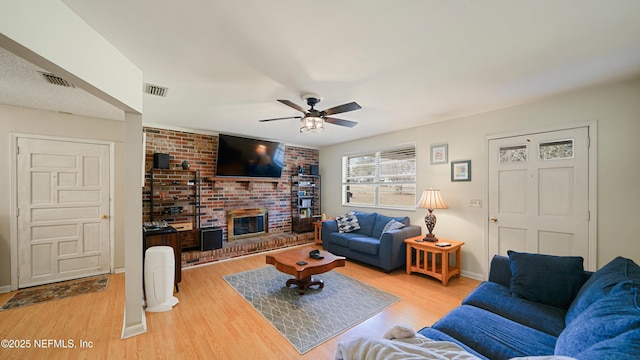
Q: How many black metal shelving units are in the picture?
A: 2